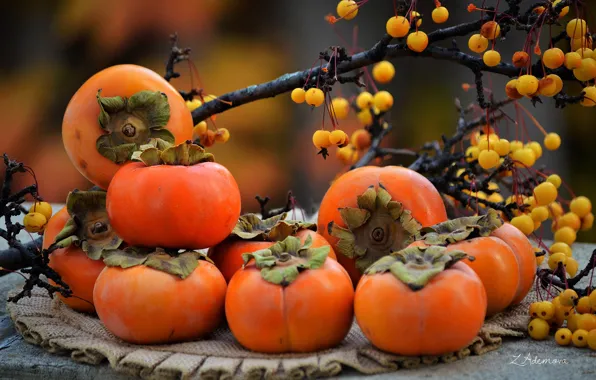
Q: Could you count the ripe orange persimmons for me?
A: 9